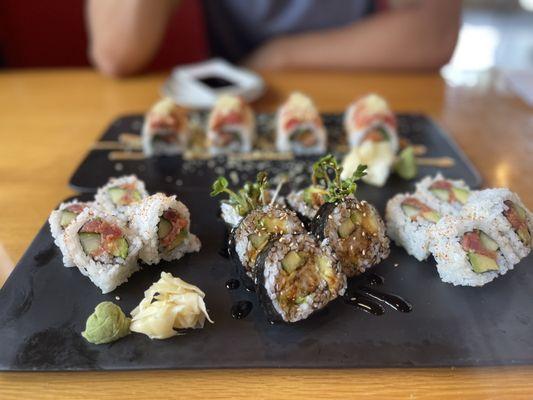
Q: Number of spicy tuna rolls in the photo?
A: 8